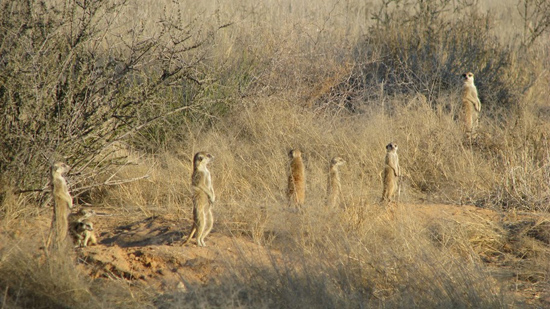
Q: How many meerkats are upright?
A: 6